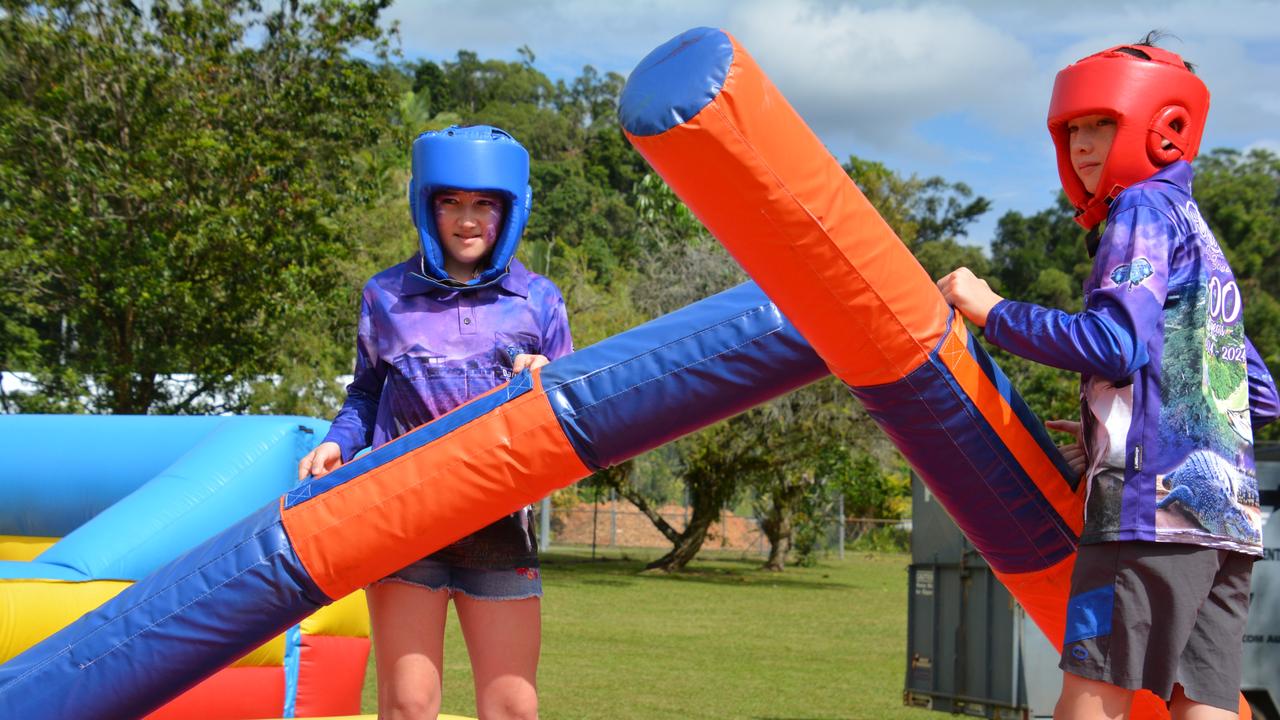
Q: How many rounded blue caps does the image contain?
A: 1